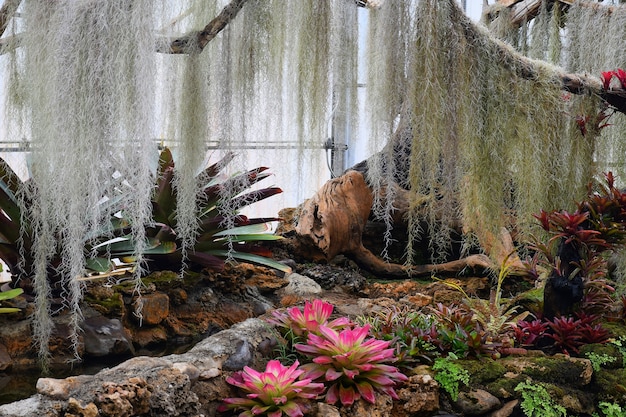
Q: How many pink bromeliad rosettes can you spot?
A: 3